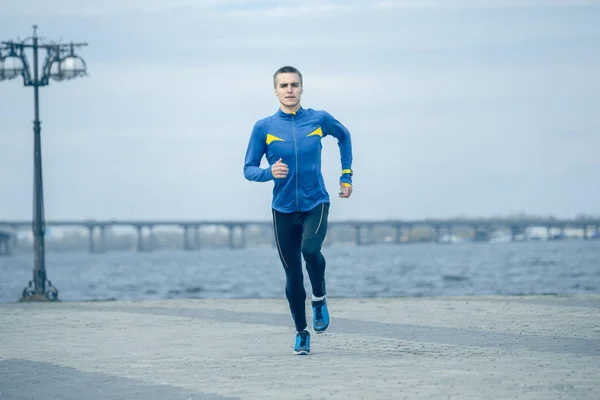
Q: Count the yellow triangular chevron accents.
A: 2